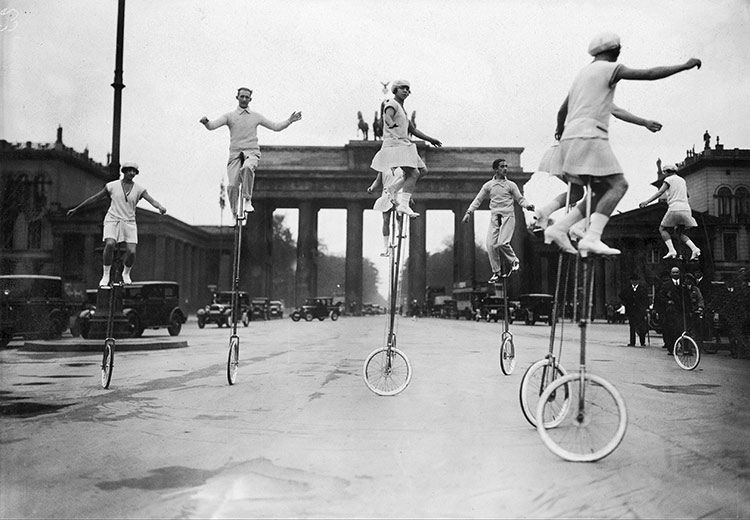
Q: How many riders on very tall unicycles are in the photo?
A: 8